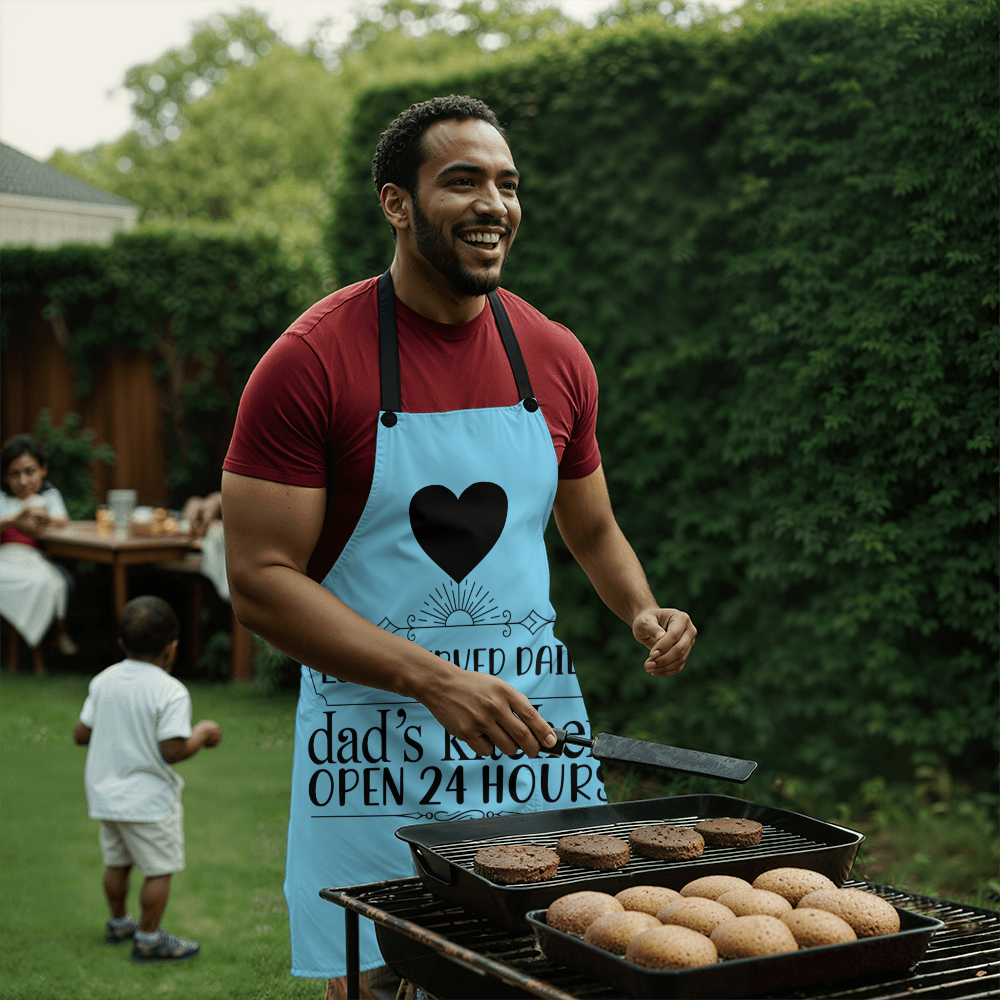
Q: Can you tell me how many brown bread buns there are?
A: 11